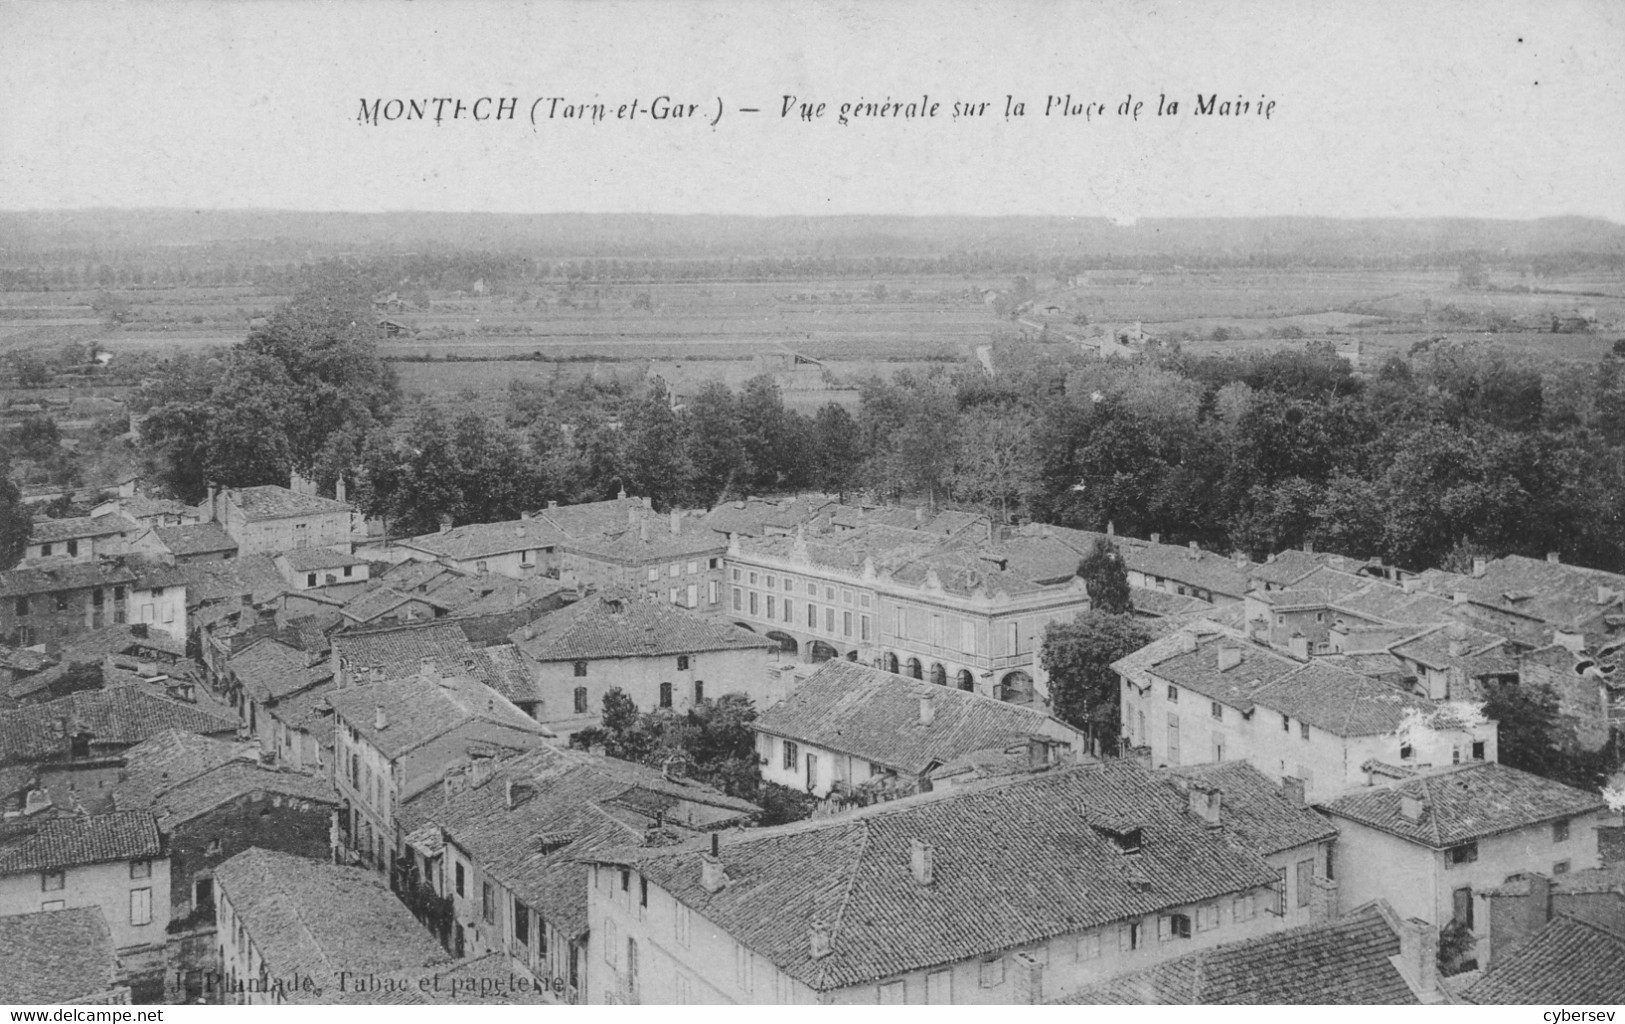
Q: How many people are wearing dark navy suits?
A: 0